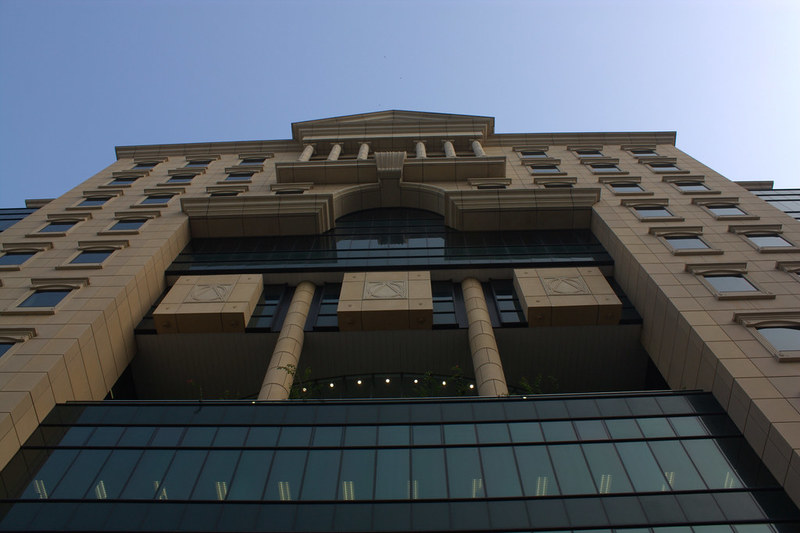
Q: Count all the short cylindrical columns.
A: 6